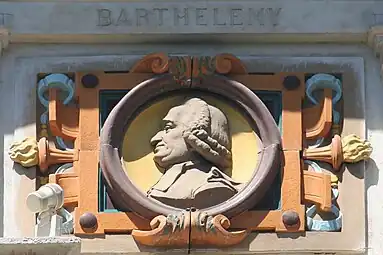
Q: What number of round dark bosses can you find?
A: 4